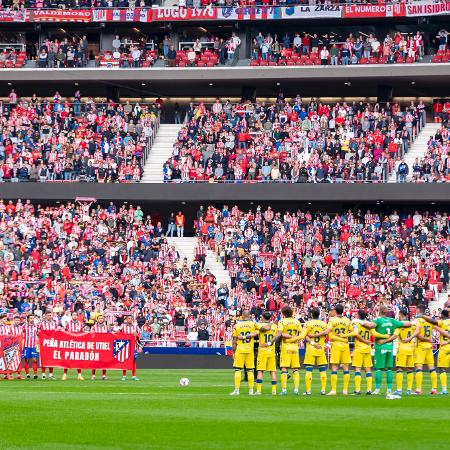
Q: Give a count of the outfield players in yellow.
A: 9